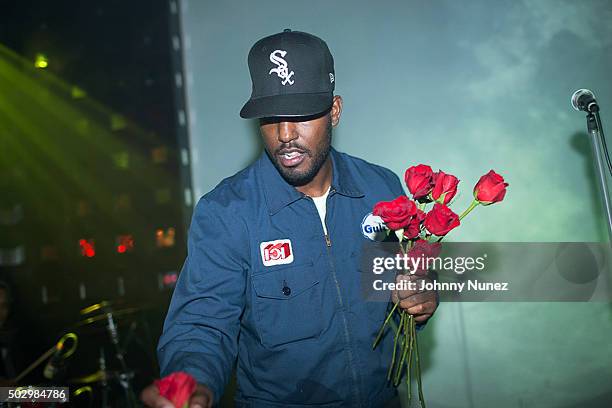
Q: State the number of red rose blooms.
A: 8